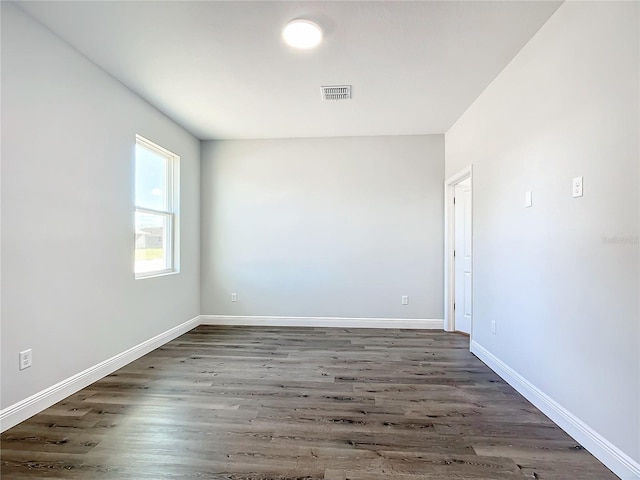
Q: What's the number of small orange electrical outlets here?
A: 0